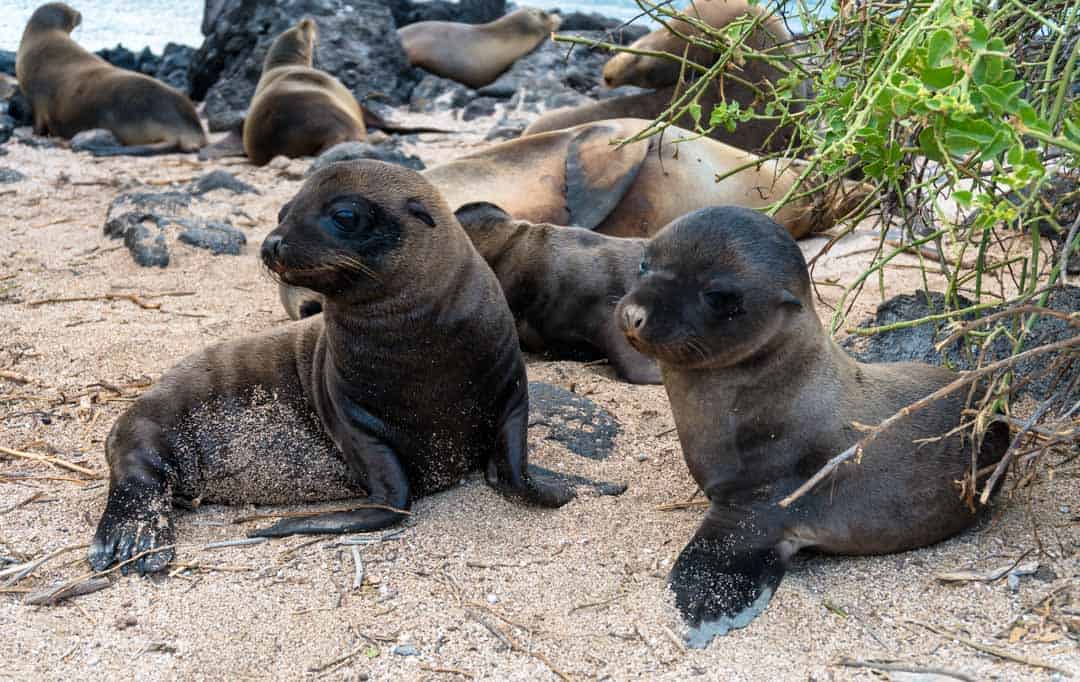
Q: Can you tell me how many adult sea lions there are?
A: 5